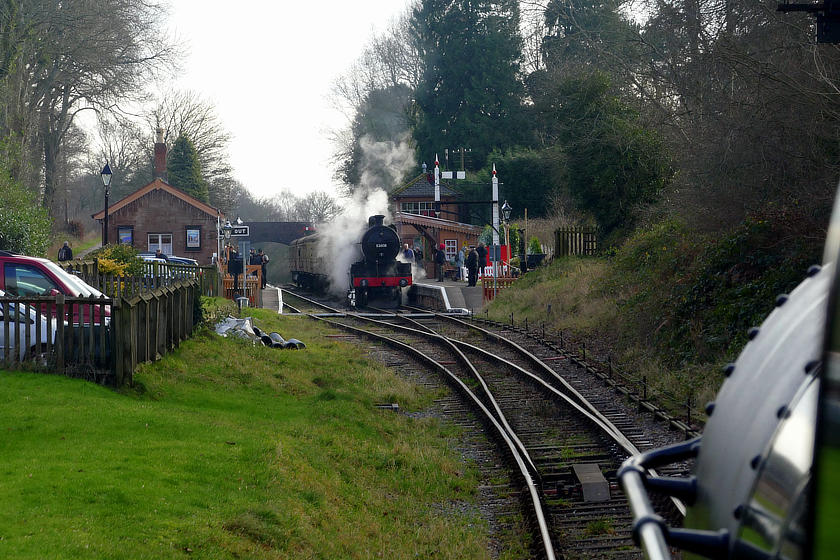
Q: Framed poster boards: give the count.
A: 2